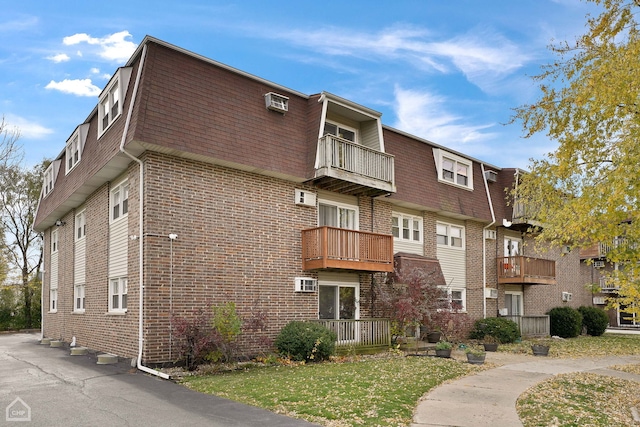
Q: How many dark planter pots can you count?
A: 5